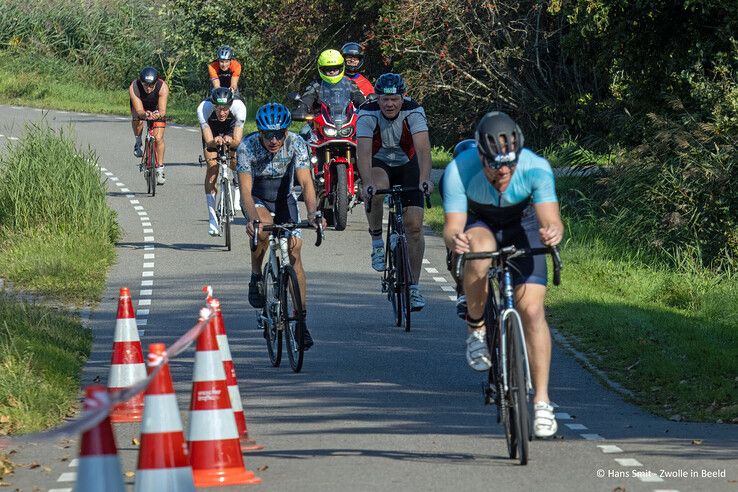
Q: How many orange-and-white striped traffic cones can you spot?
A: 5